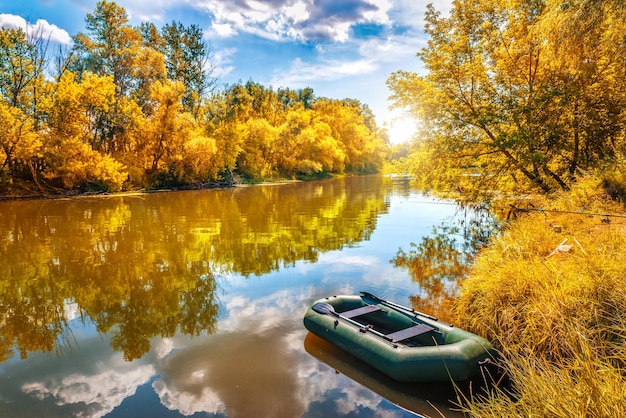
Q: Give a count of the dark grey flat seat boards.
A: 2